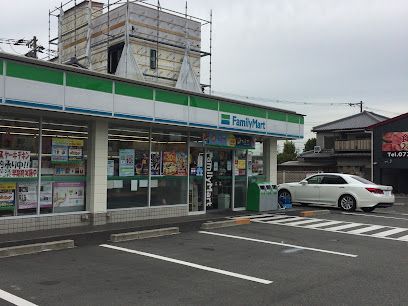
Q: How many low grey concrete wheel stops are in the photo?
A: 4